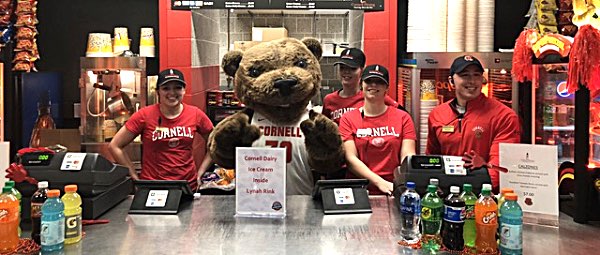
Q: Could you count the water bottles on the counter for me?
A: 1